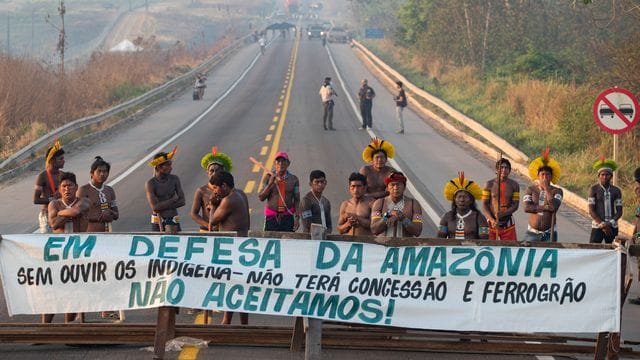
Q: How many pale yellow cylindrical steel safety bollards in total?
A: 0